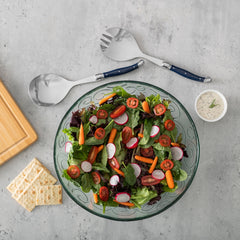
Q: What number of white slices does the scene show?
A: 12